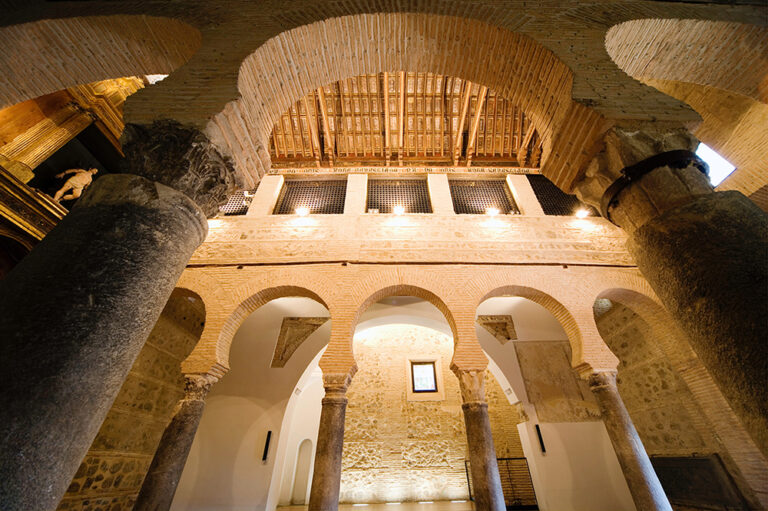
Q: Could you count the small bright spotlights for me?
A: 4